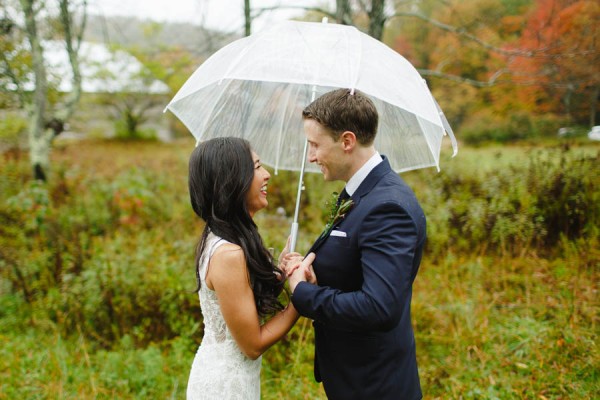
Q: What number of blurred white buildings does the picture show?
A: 1